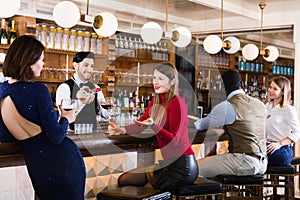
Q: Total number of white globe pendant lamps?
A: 9